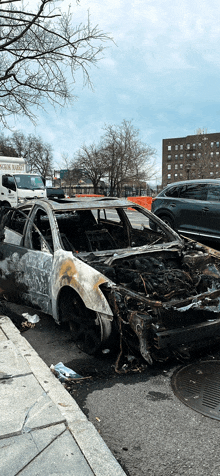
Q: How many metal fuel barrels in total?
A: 0